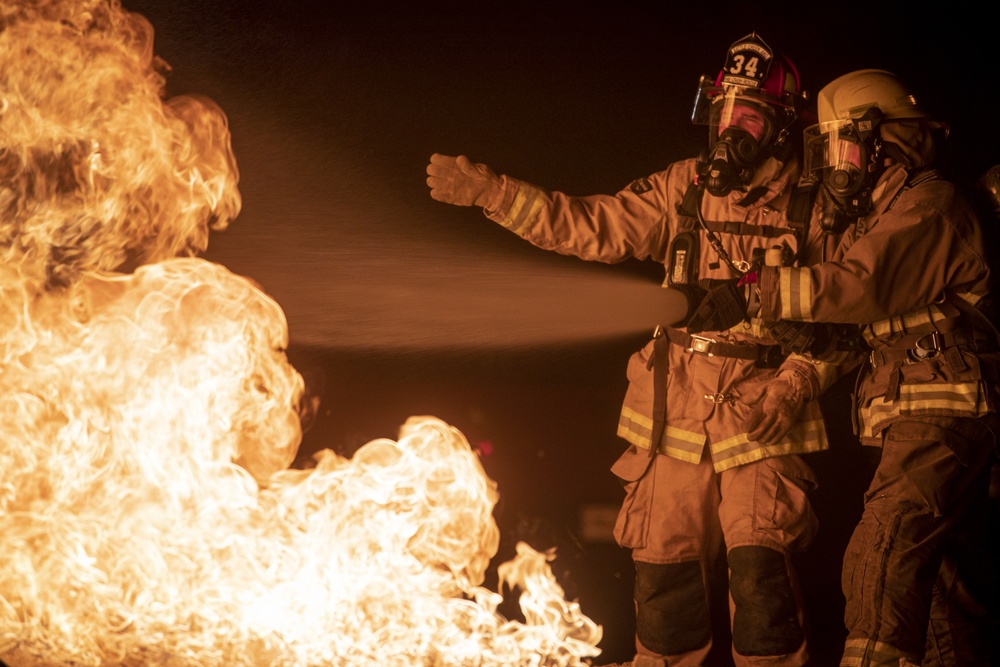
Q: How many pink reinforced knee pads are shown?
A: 0